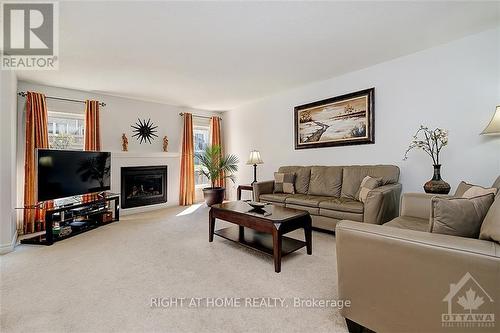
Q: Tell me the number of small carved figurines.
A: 2